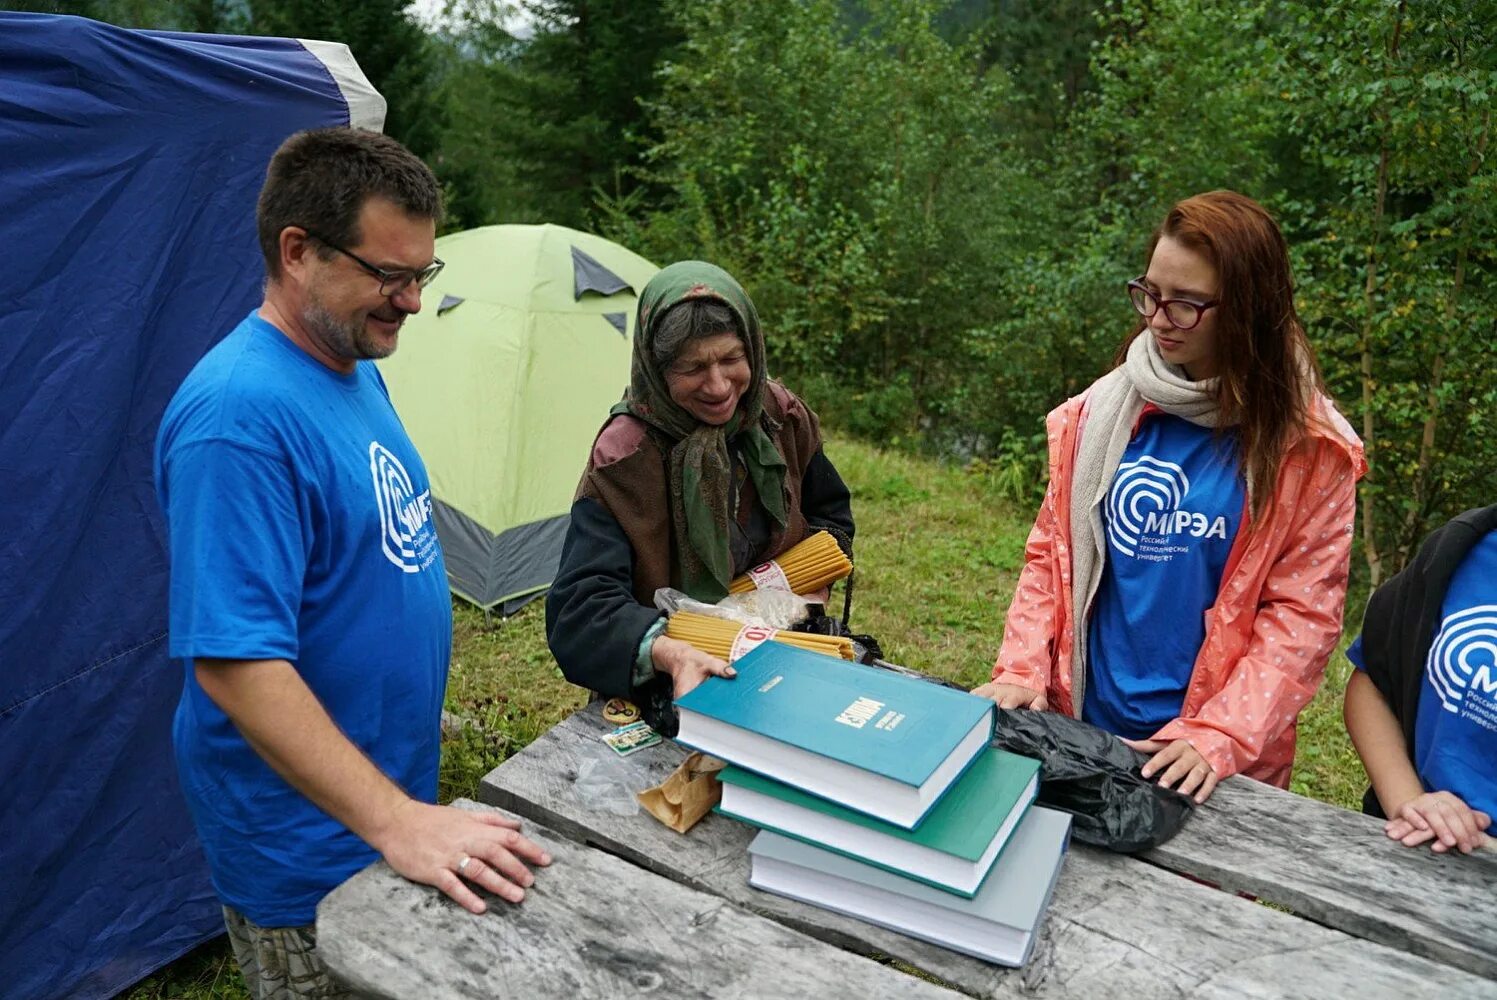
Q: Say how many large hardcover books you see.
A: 3